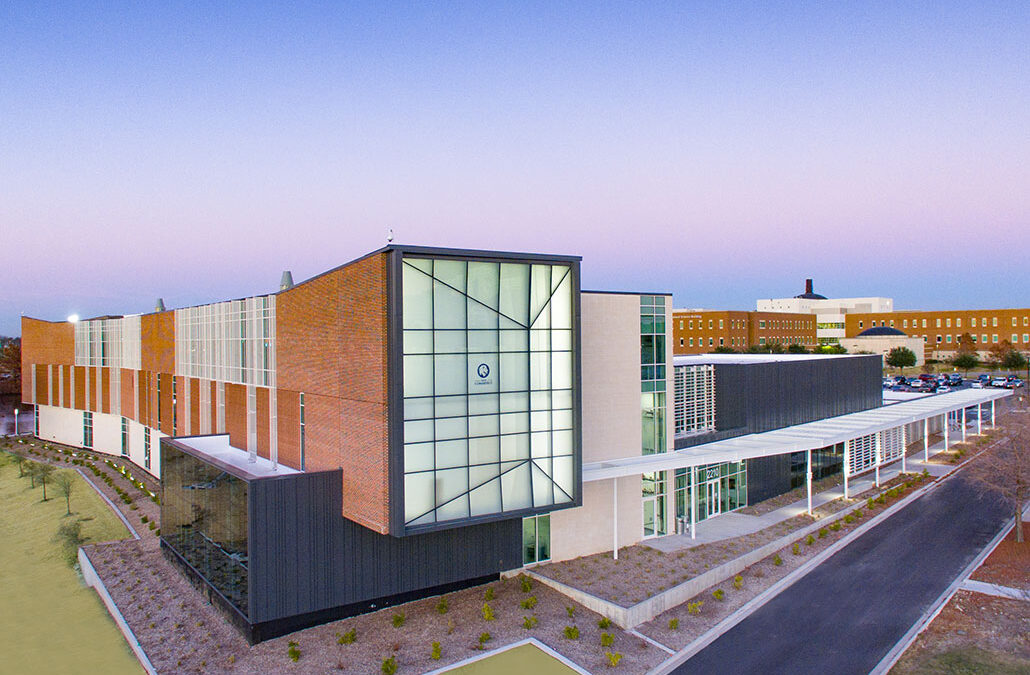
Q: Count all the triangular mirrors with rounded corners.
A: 0